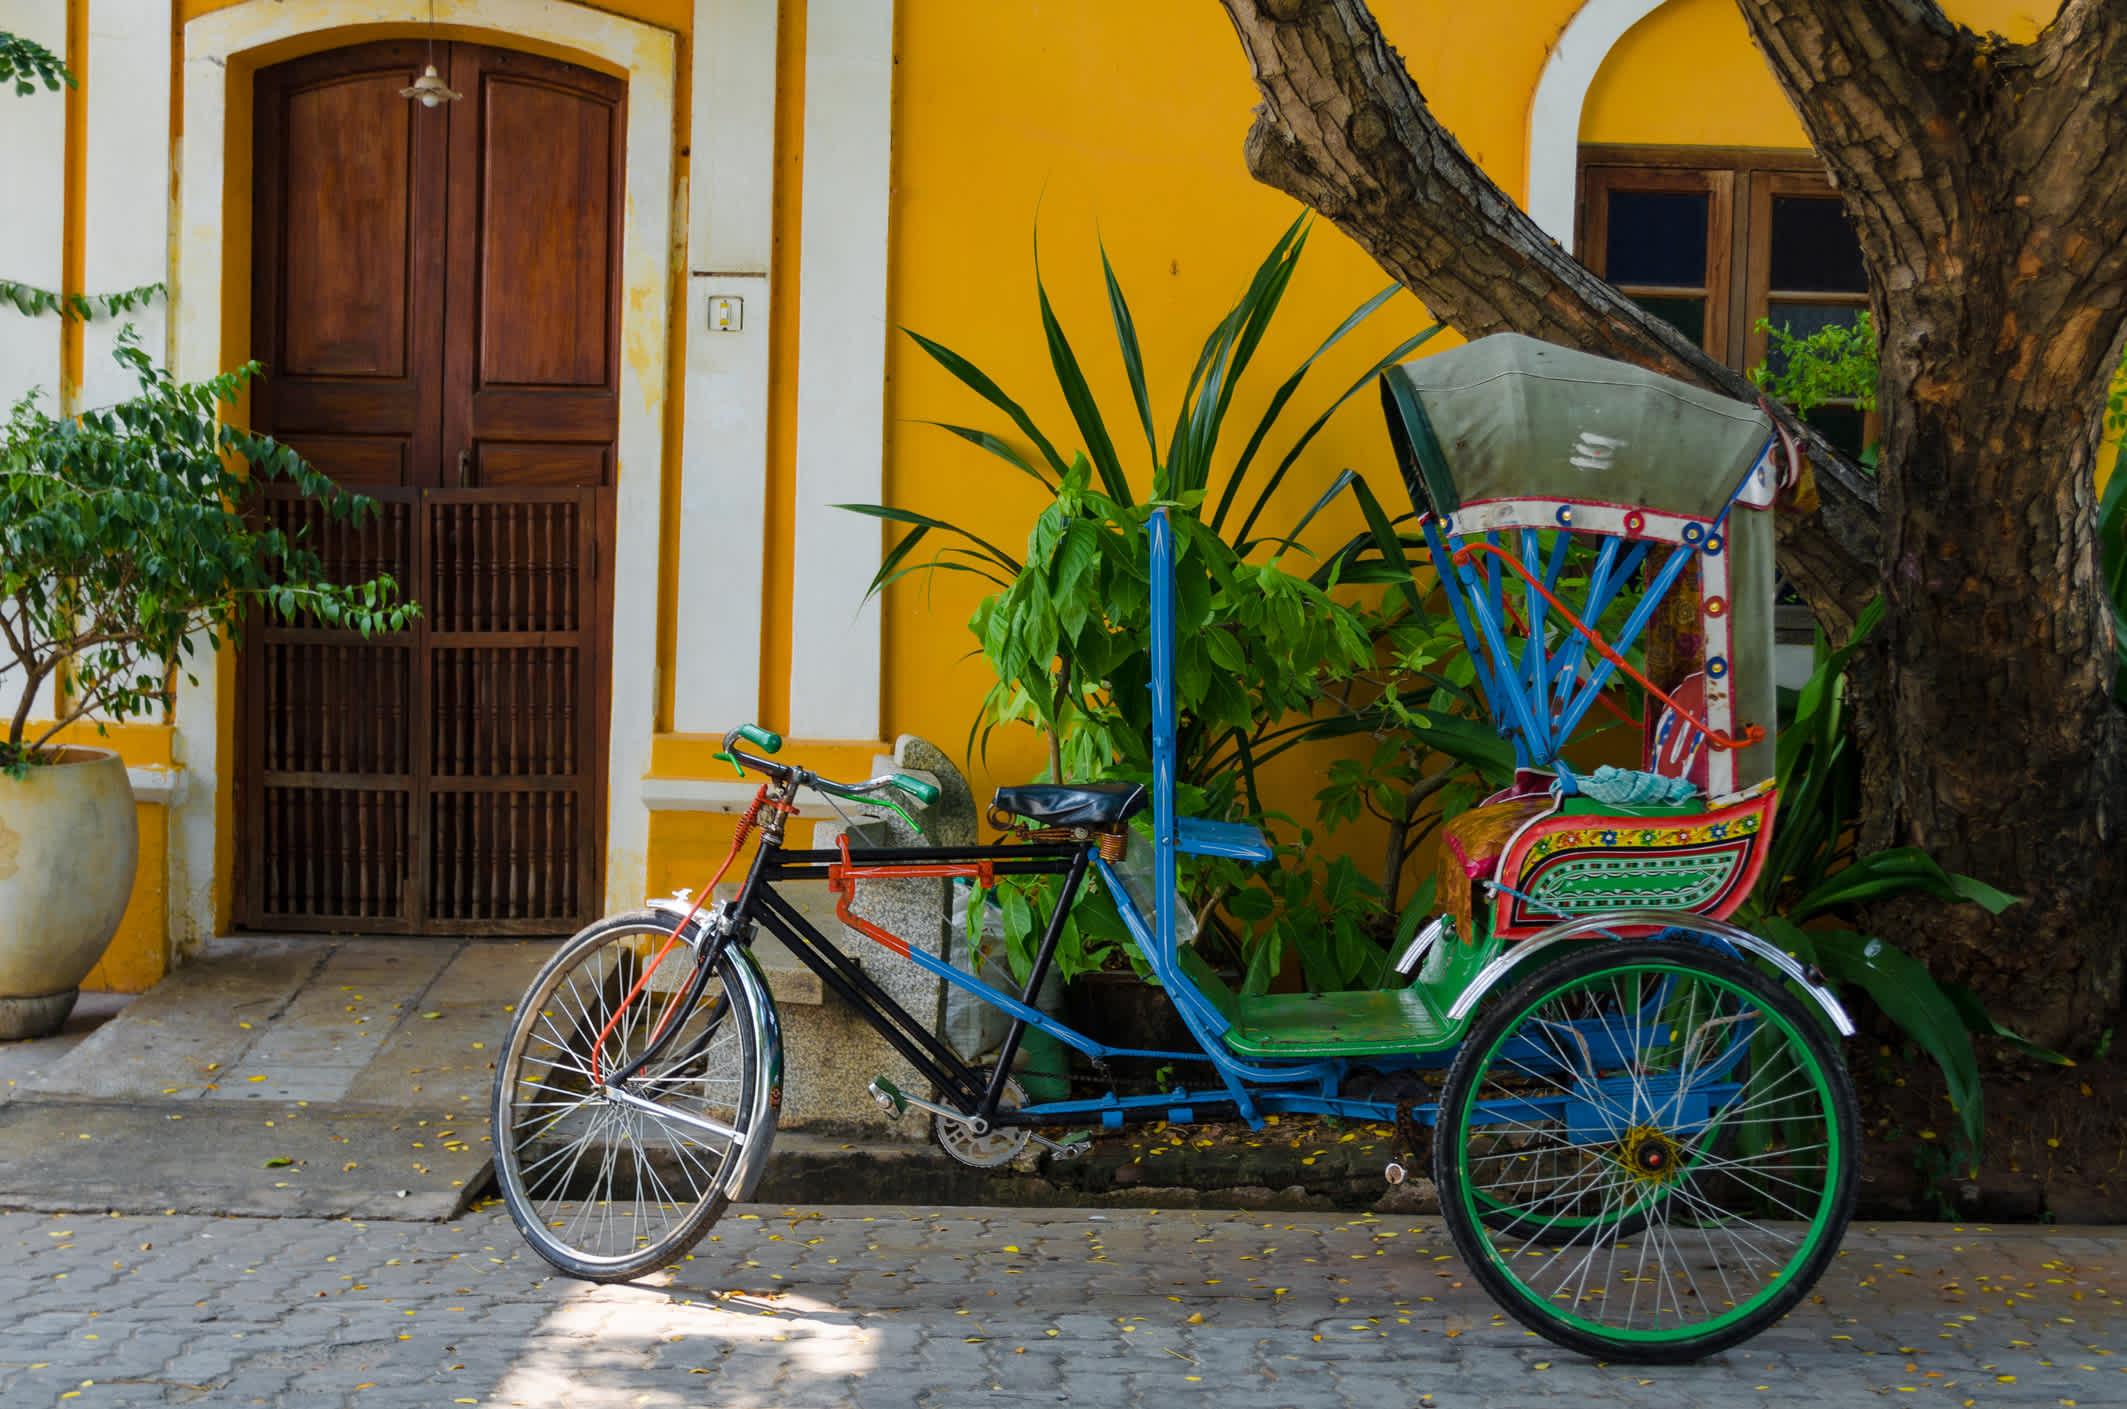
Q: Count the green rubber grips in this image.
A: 2